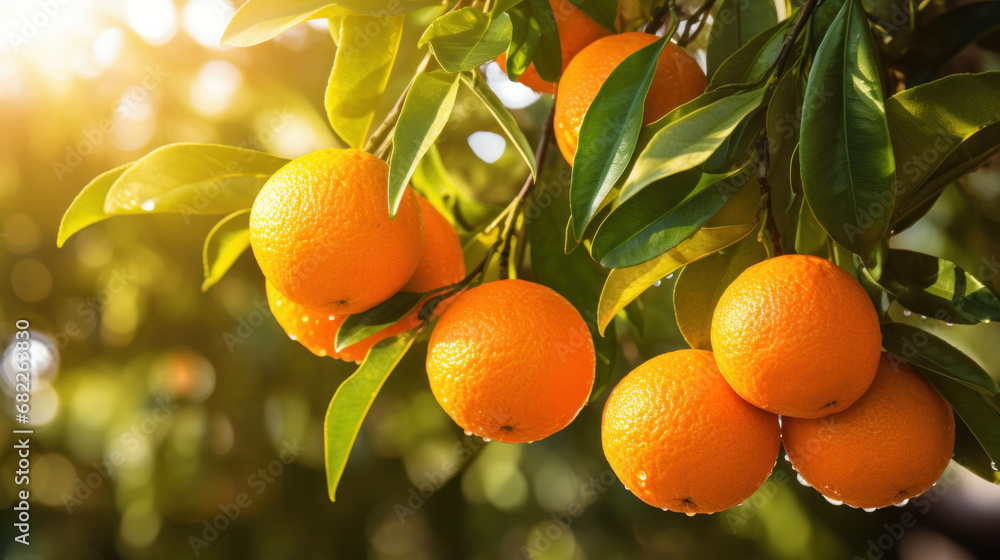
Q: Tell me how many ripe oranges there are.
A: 8